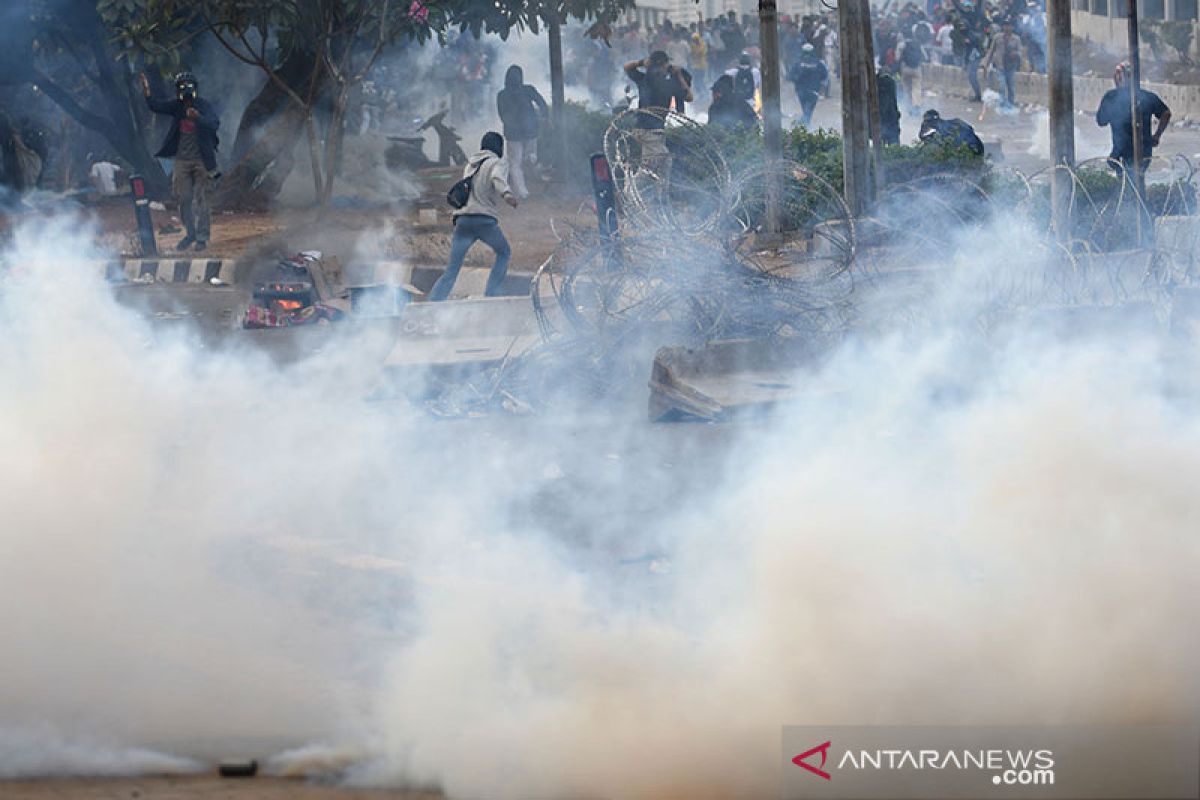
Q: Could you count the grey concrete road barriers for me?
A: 2